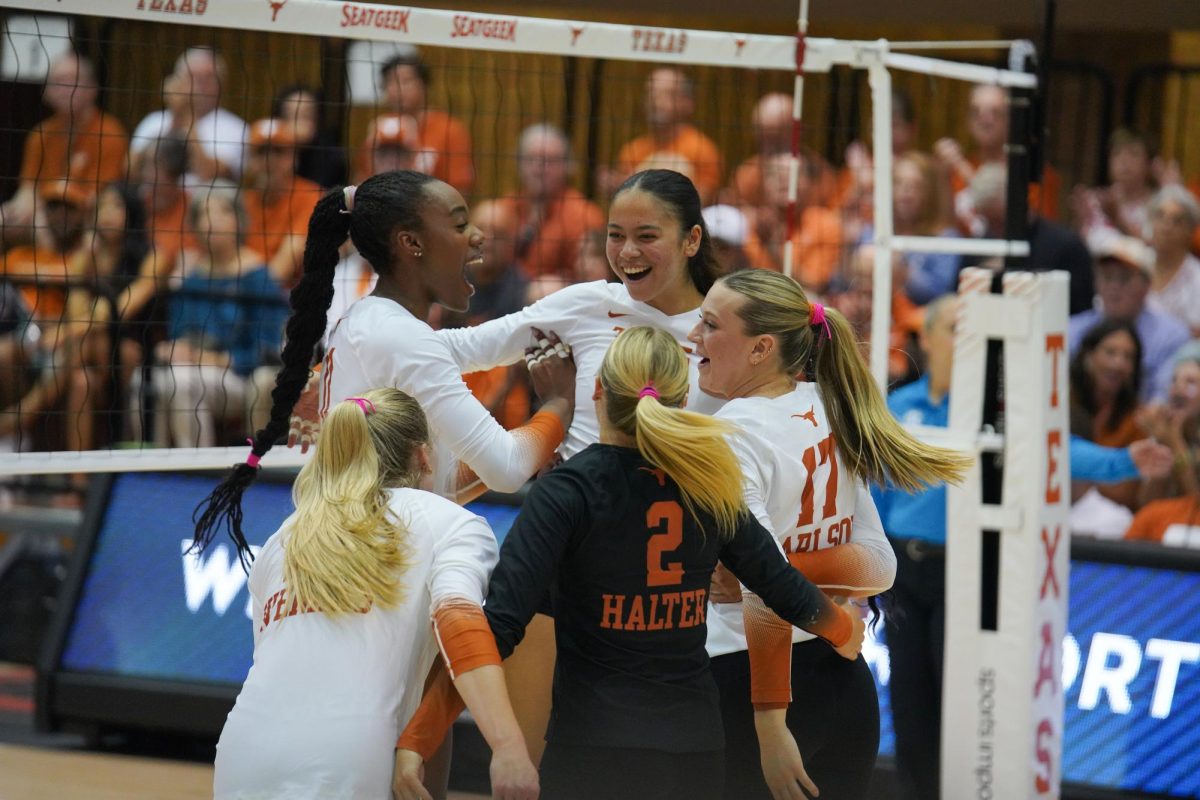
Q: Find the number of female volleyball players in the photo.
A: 5